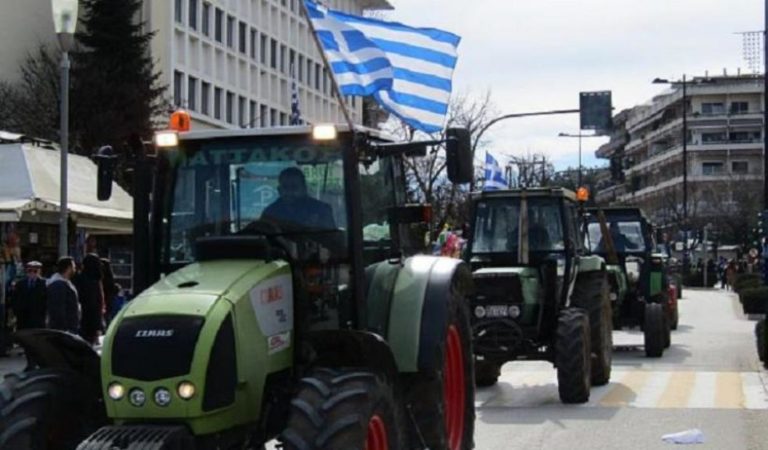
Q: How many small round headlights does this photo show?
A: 6